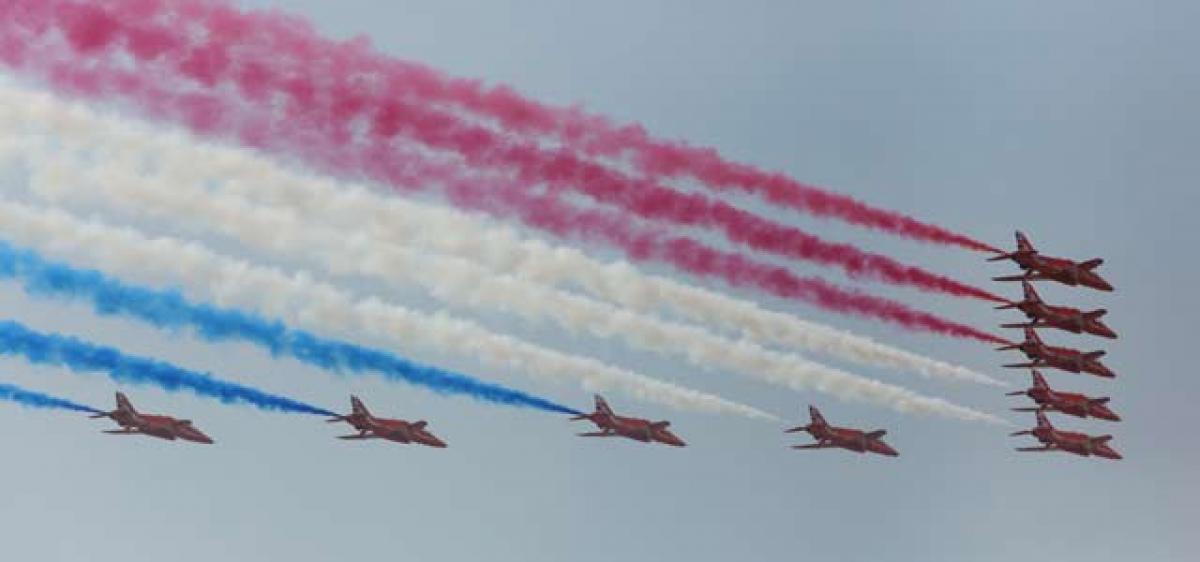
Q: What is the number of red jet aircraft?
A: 9